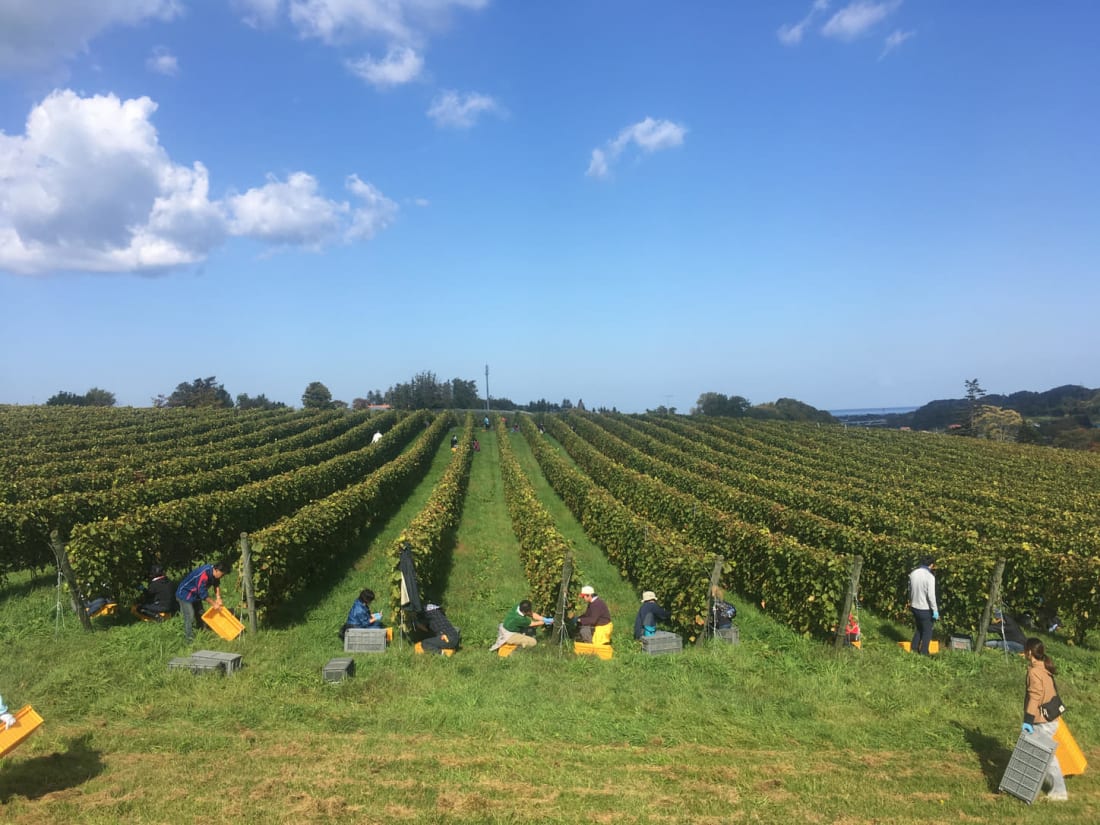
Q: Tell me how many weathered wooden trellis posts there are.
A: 6